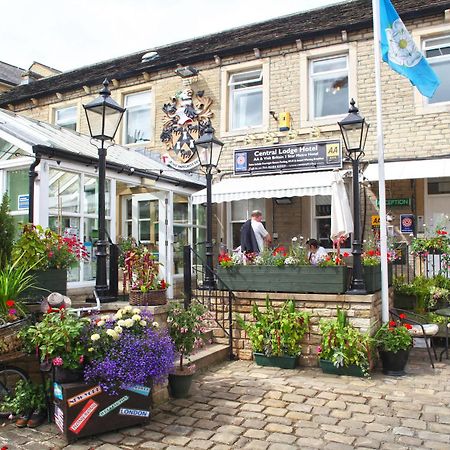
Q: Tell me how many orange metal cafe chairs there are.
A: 0